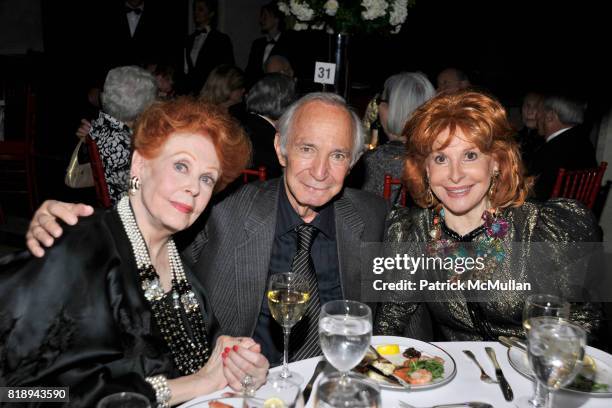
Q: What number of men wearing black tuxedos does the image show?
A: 3